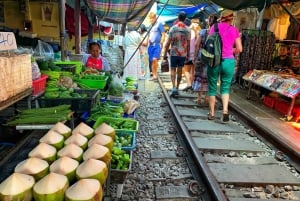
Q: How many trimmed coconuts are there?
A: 15